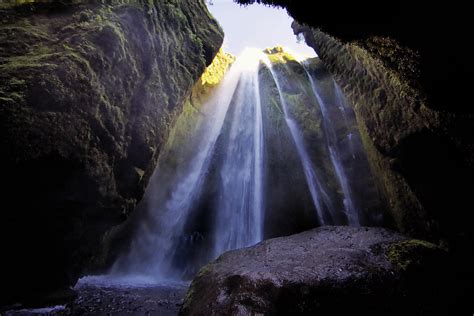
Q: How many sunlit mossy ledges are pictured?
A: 2